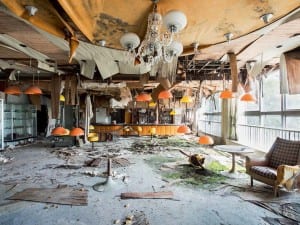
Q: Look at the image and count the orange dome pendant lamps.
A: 10